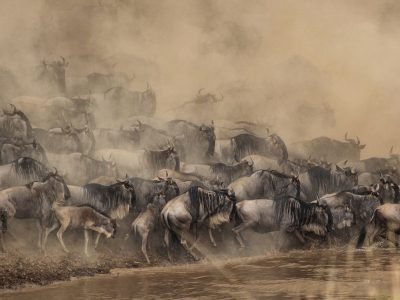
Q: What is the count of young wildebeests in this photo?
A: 2